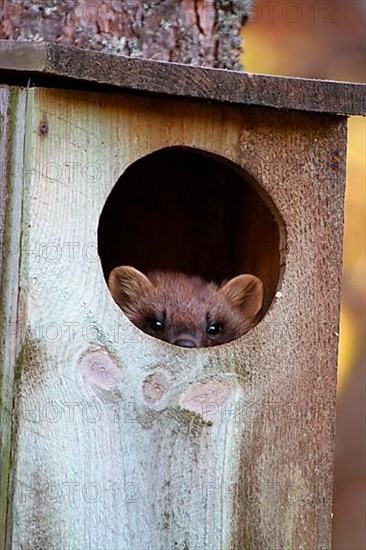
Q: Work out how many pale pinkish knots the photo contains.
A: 3